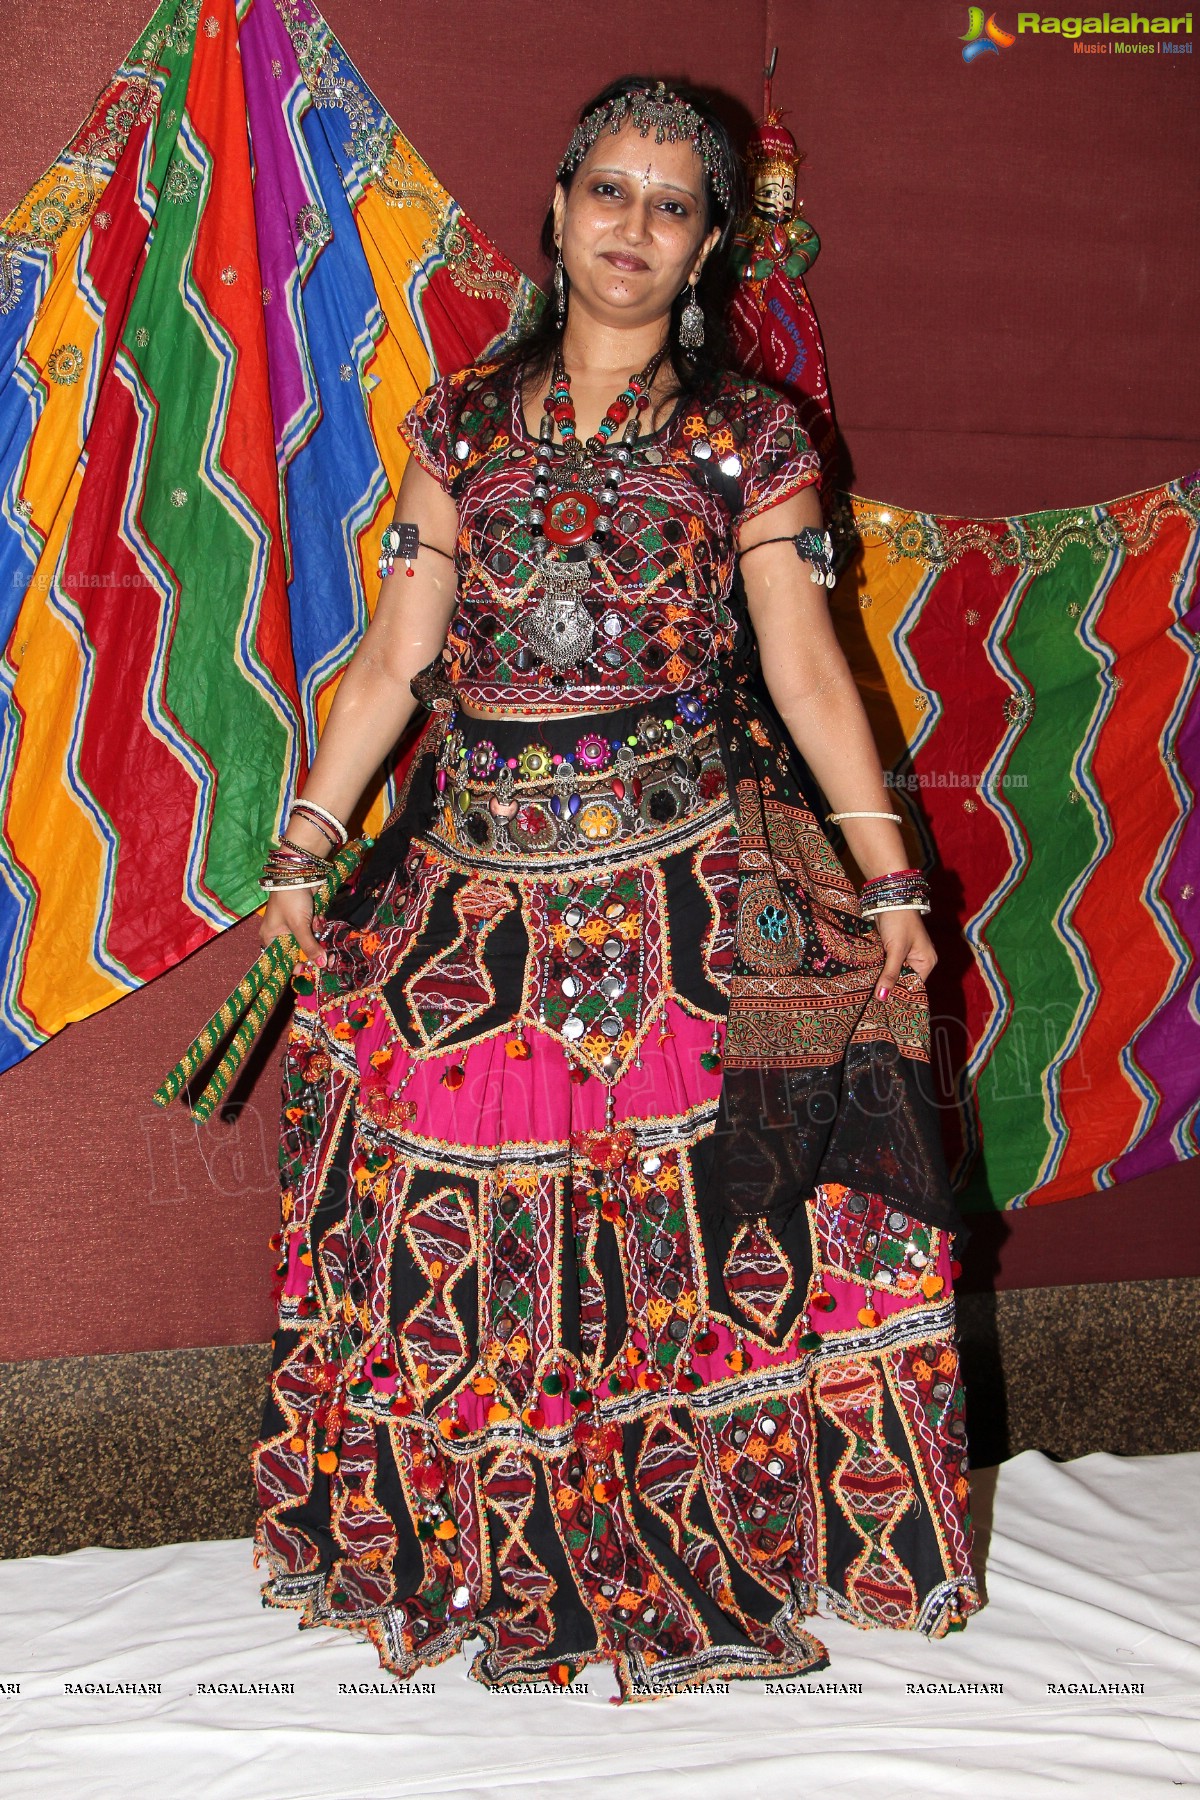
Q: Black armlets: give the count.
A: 2